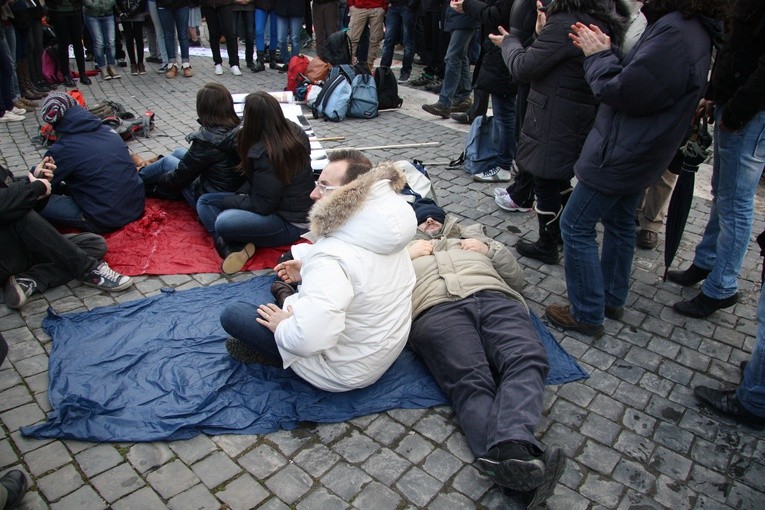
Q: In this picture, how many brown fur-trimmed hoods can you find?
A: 1